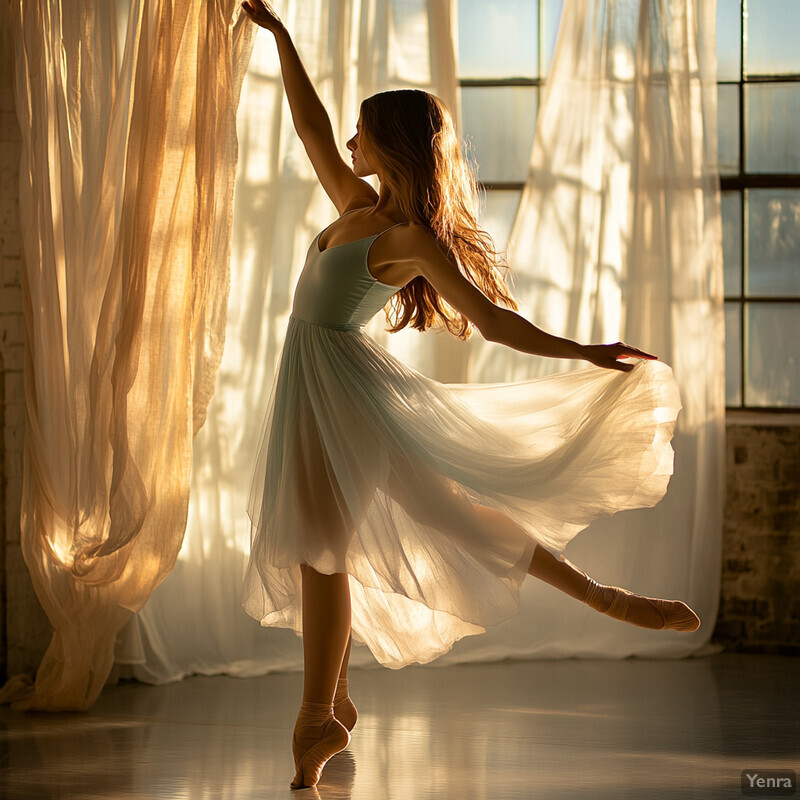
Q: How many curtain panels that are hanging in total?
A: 3